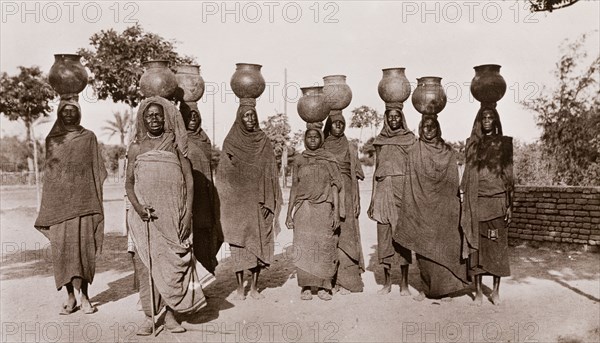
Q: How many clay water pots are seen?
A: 9